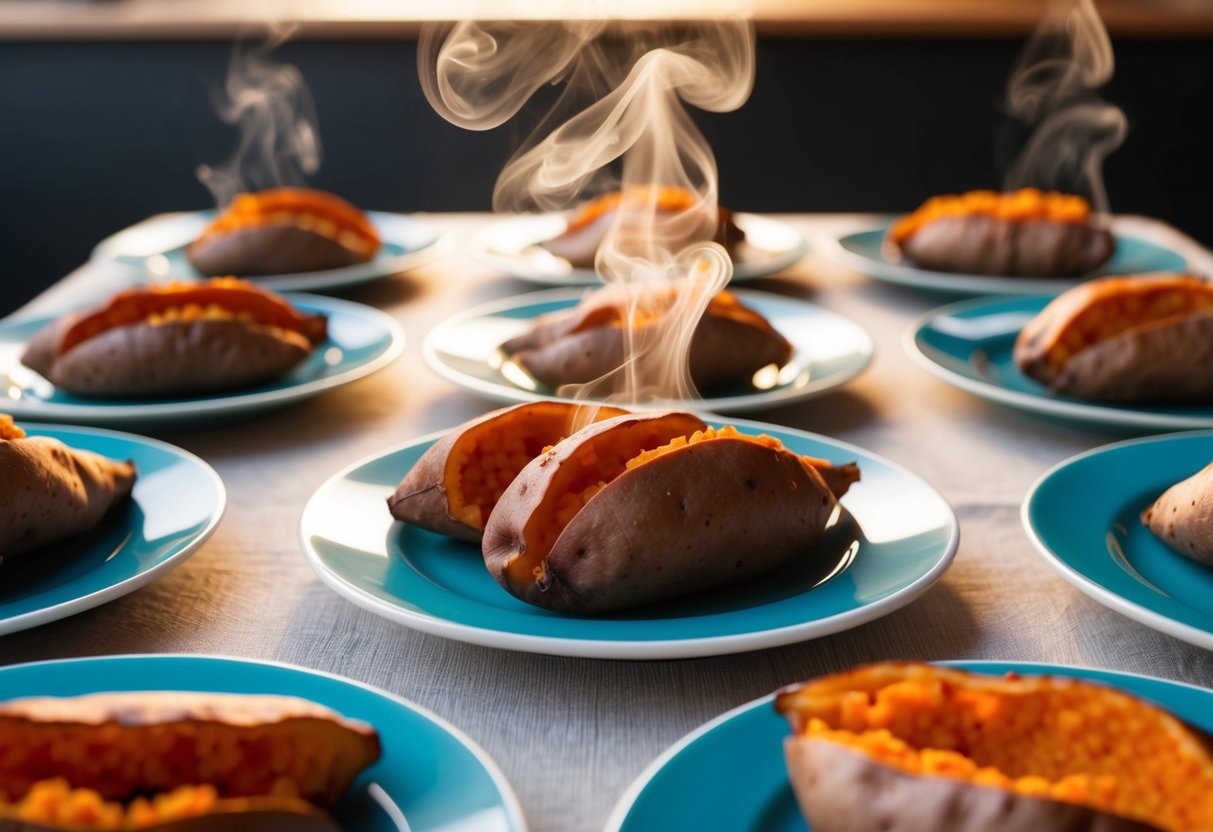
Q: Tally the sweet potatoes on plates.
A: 12